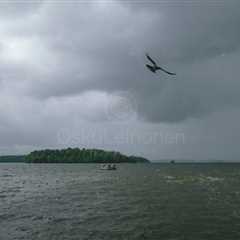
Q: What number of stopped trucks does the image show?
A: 0